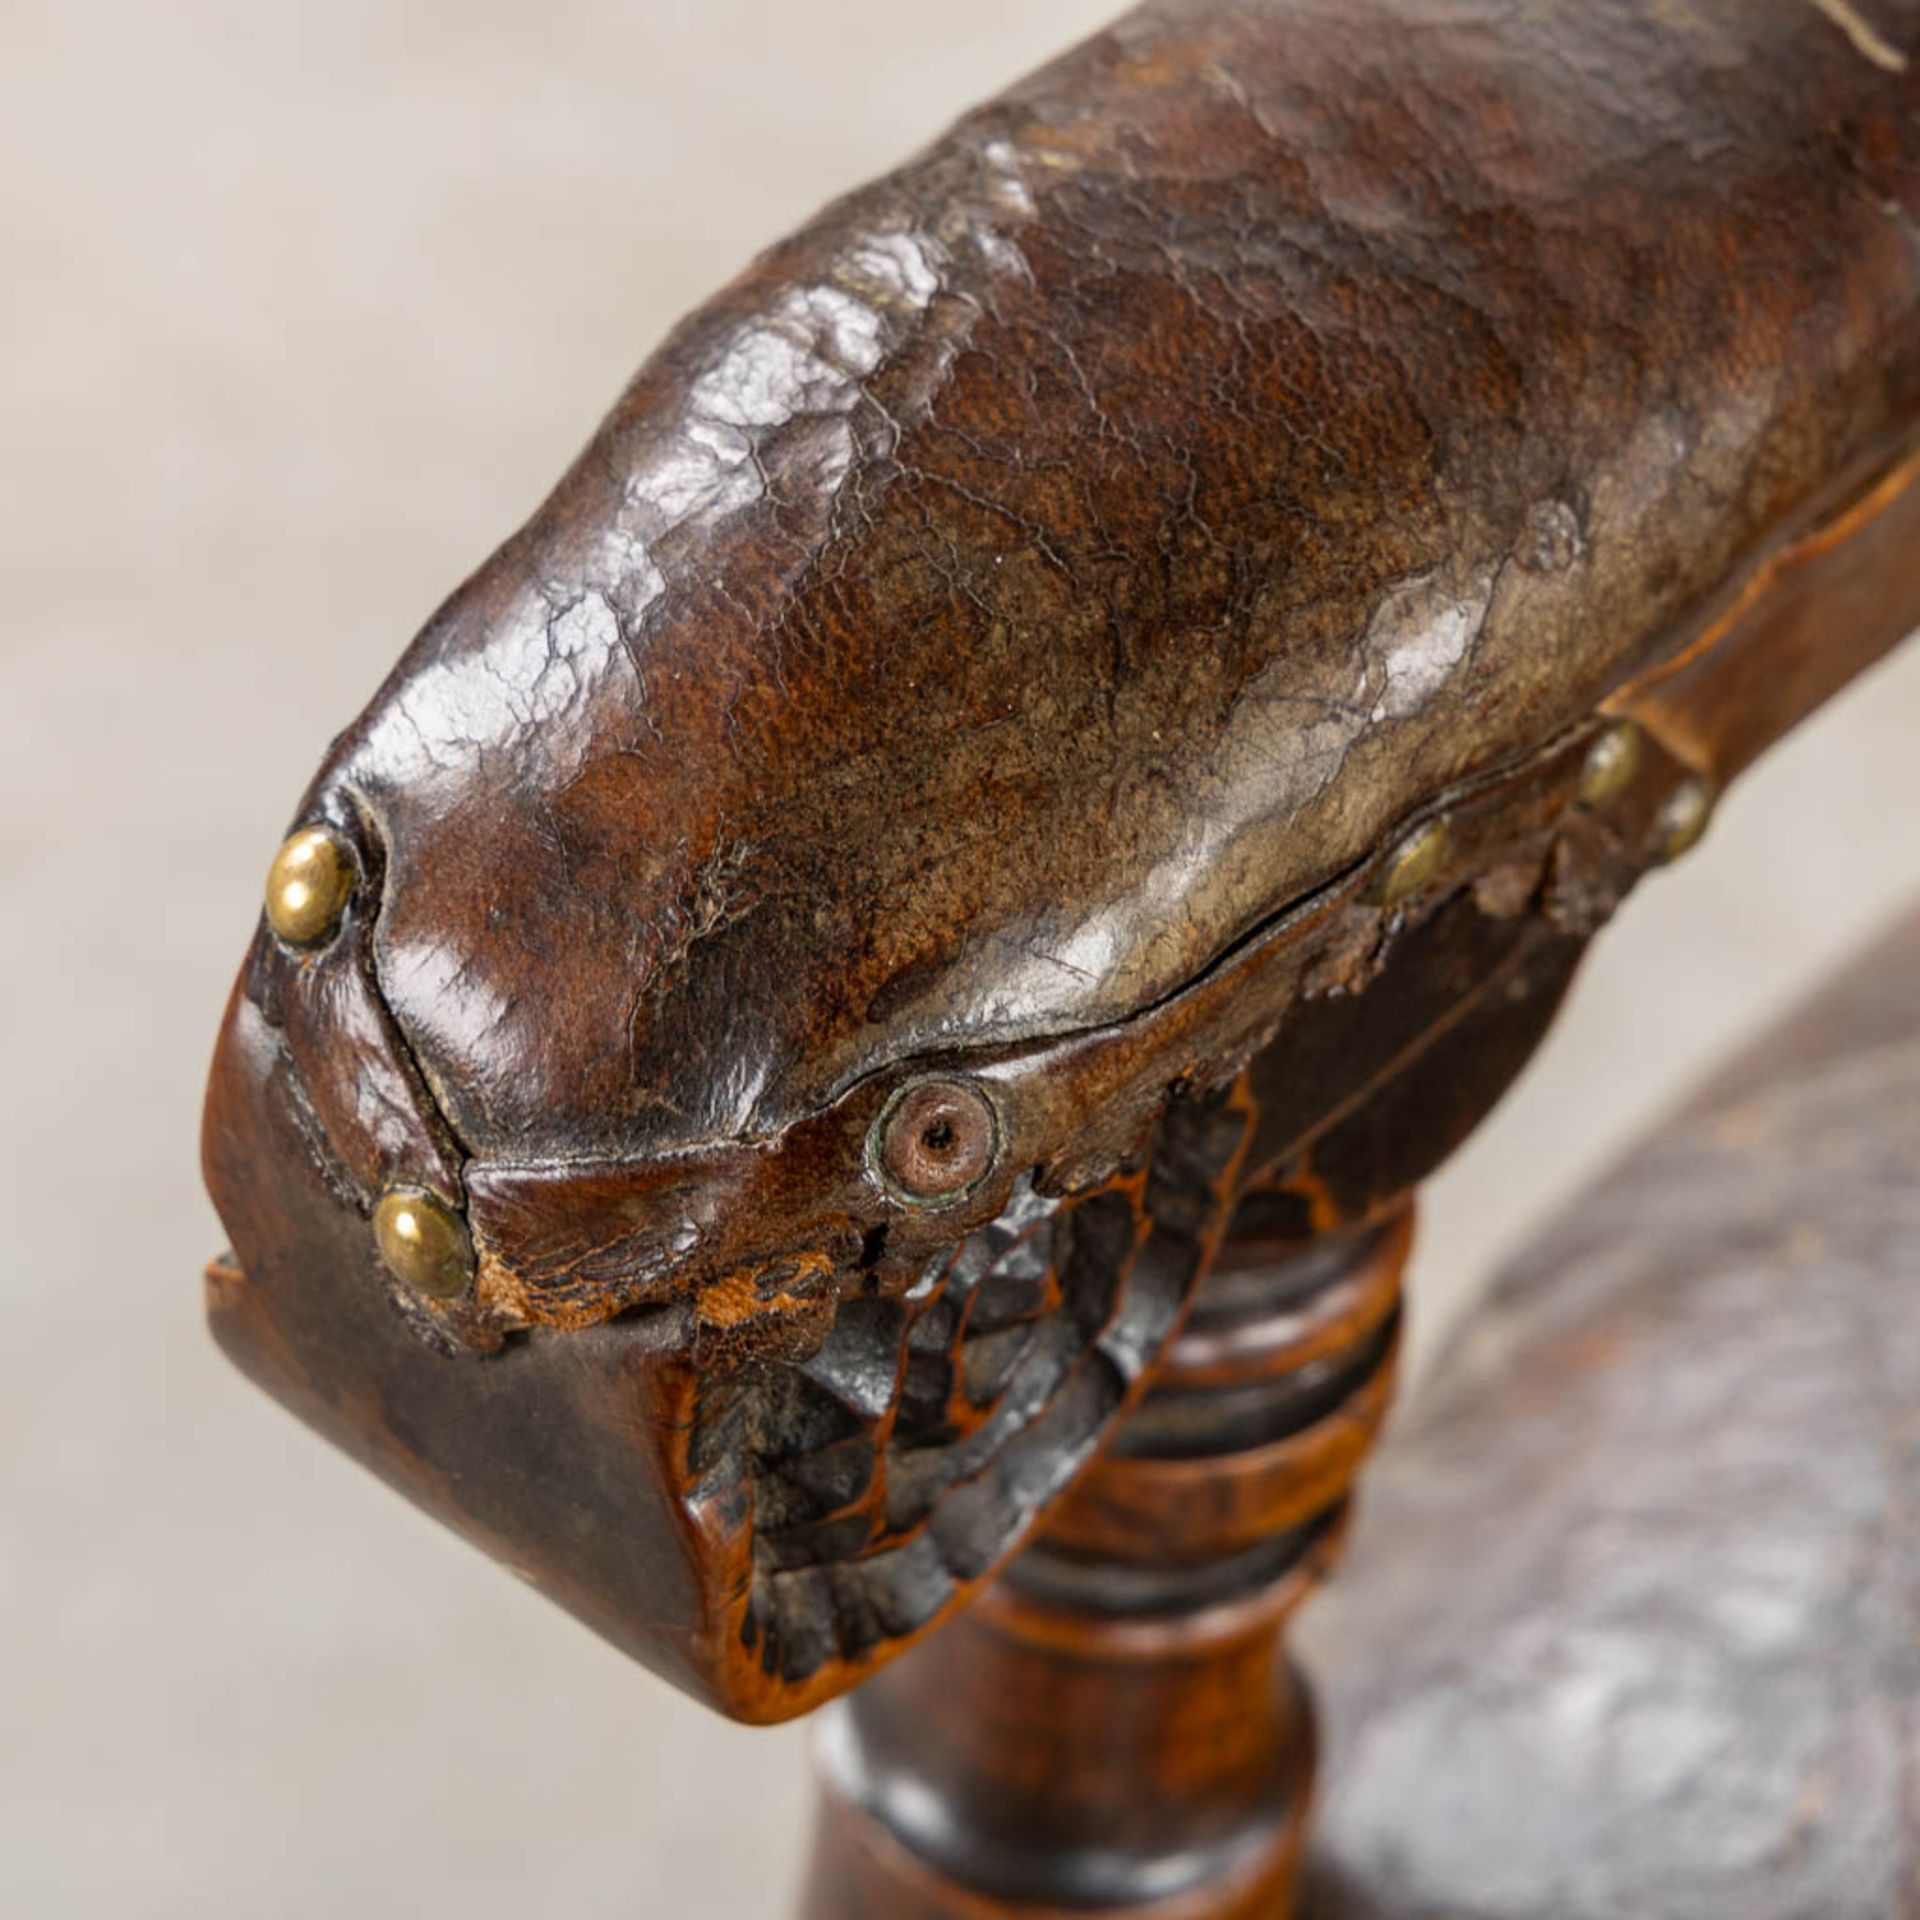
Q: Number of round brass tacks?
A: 5